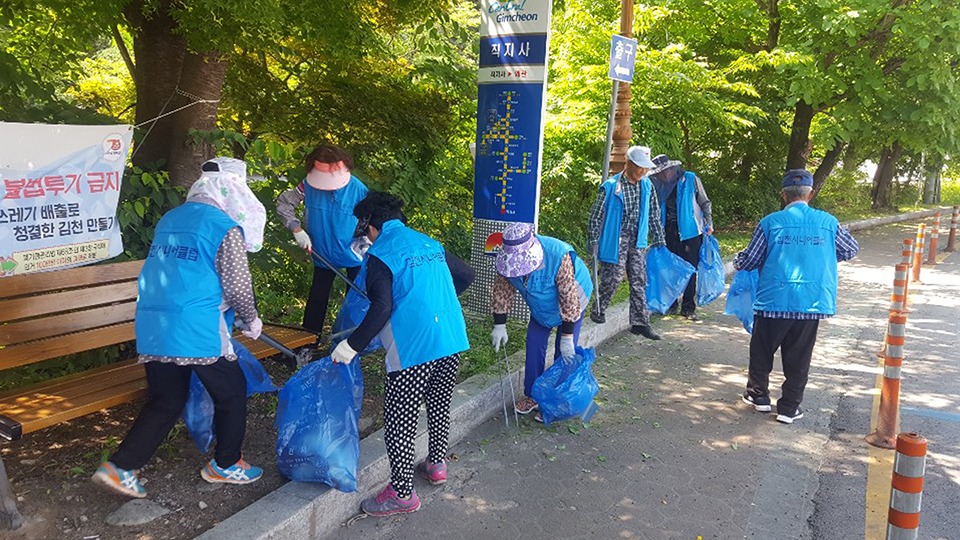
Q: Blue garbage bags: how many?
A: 7